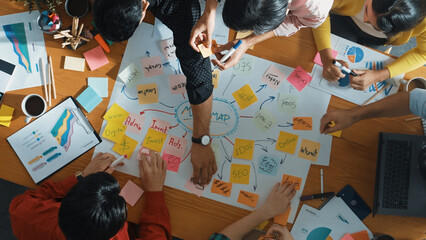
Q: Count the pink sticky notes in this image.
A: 15